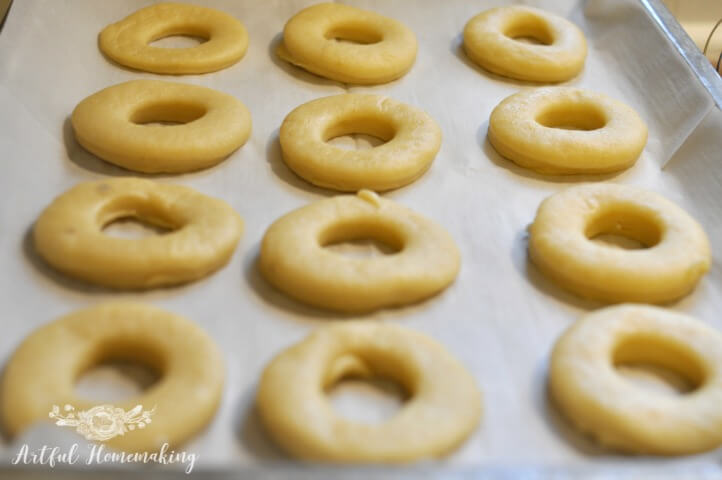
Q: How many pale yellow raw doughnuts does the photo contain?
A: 12